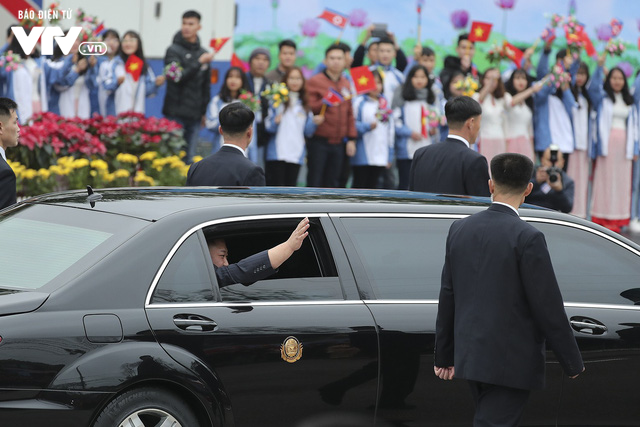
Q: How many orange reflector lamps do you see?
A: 0